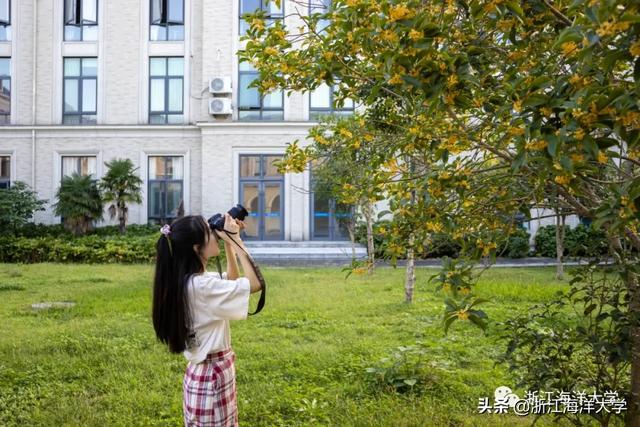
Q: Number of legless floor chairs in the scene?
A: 0